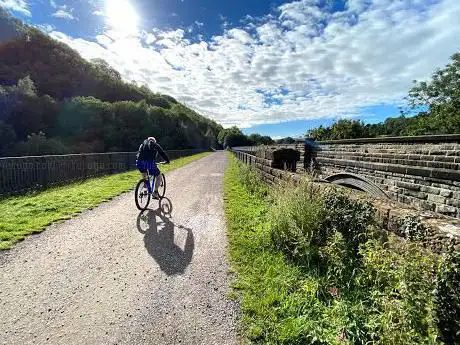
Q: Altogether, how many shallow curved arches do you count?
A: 1